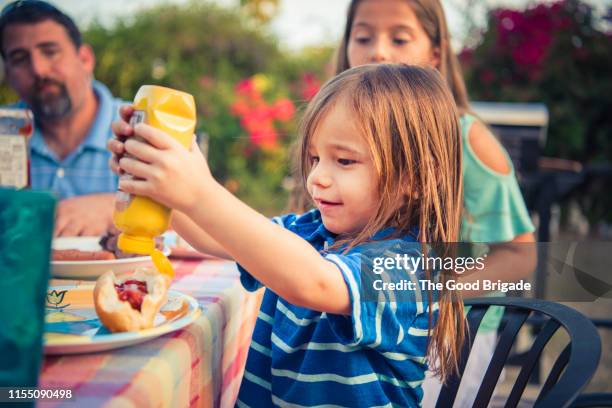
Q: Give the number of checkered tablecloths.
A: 1